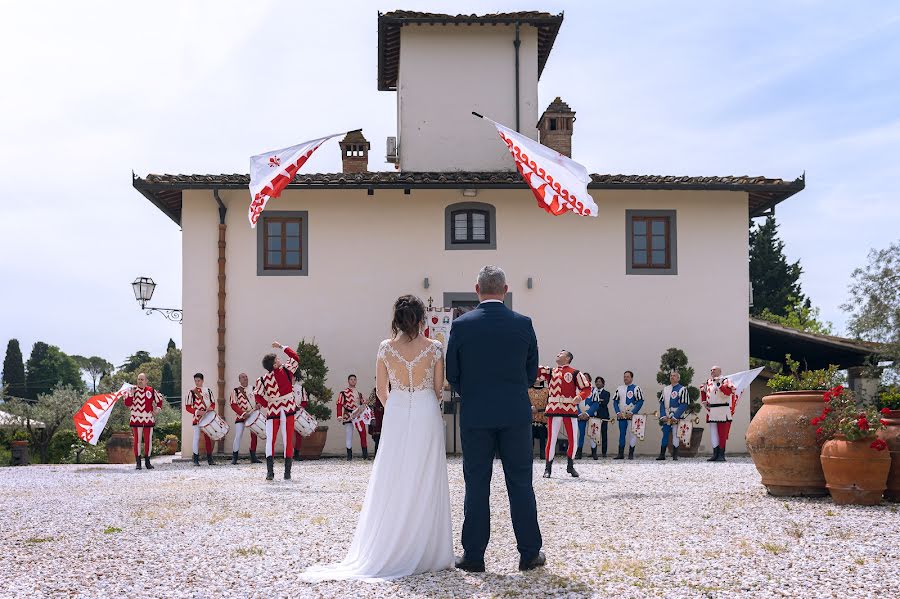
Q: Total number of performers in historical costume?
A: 13